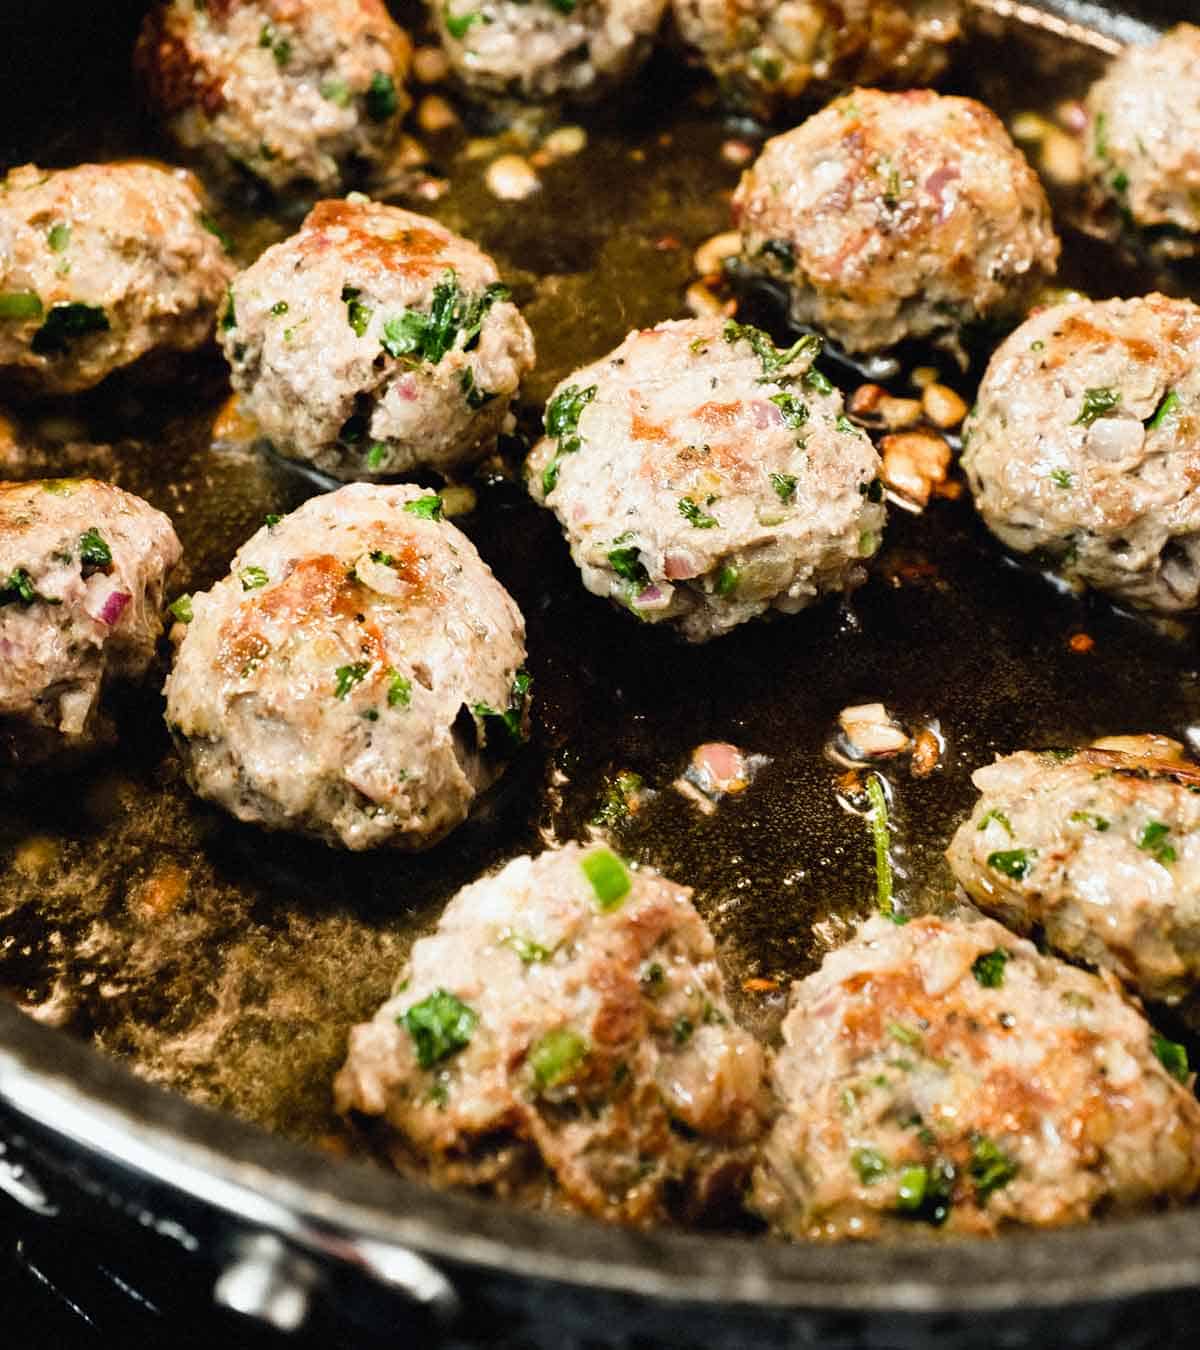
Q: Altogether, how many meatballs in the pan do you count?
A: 14